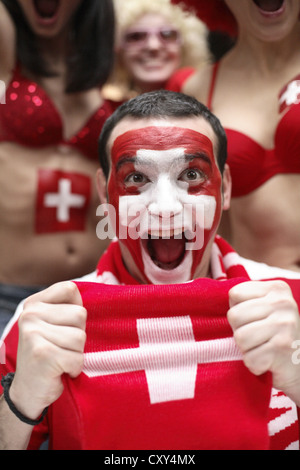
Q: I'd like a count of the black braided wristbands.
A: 1